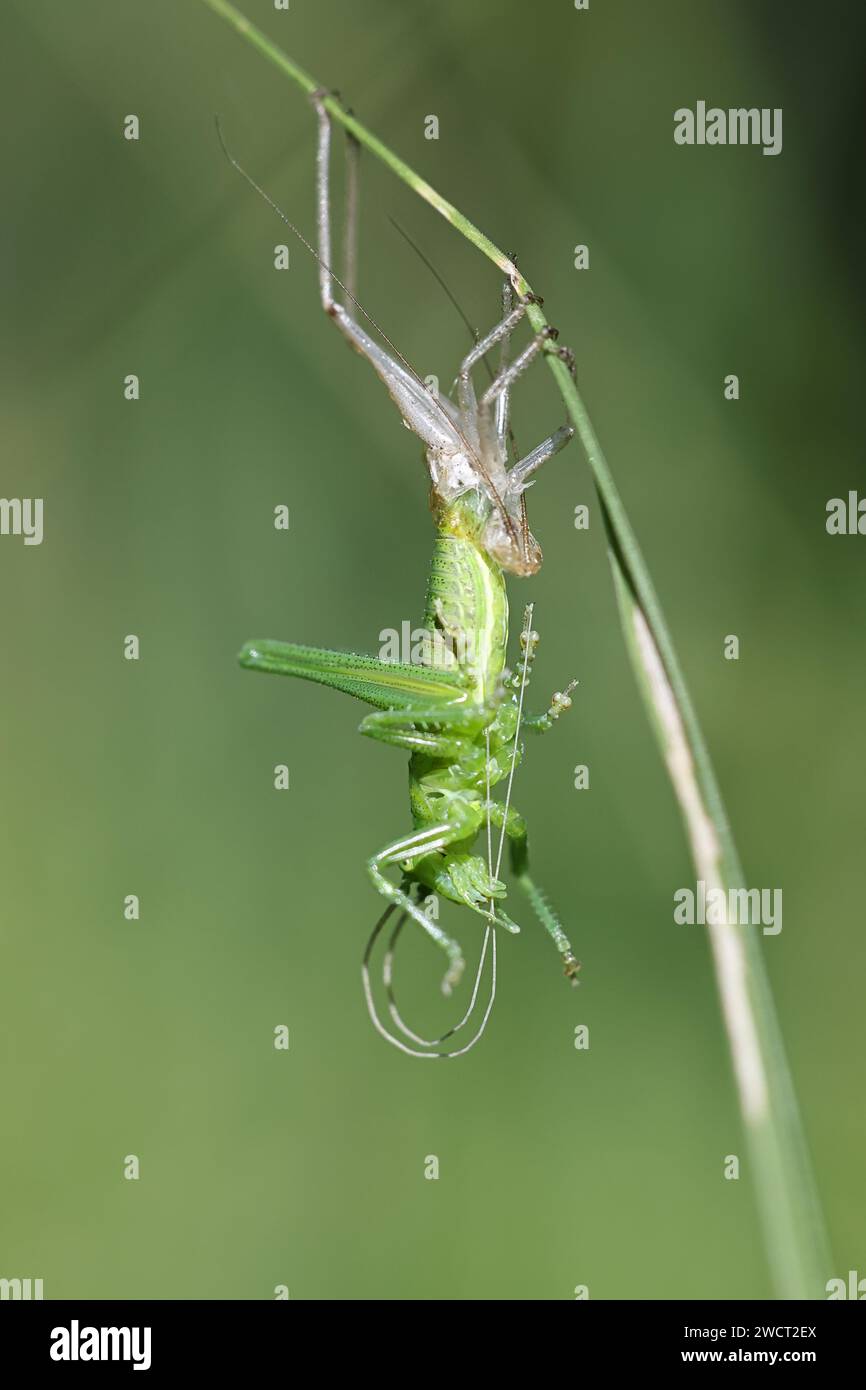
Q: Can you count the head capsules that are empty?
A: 1